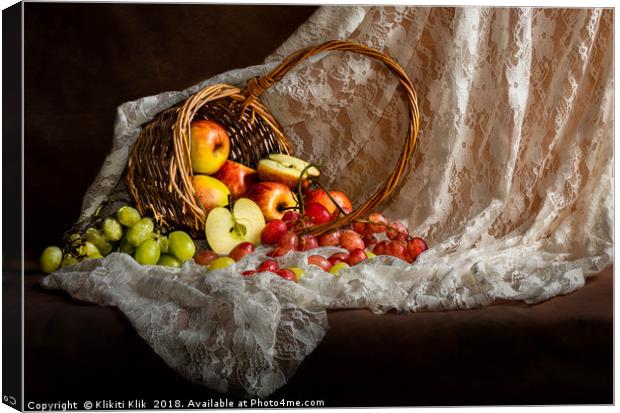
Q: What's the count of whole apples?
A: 5